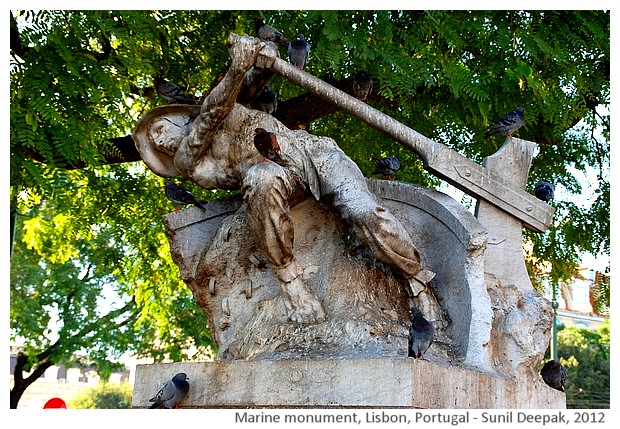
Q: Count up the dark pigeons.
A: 13